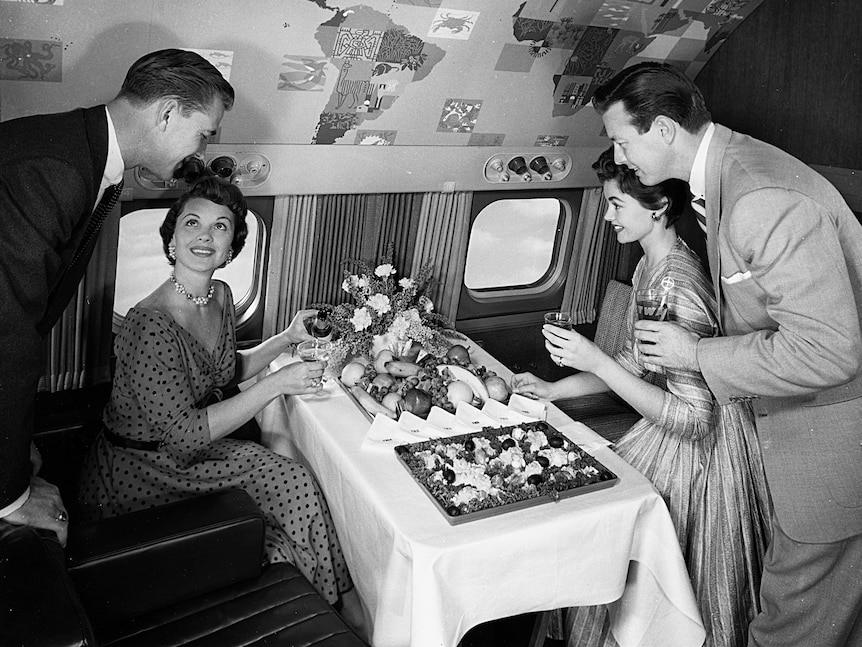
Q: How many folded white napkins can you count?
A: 6